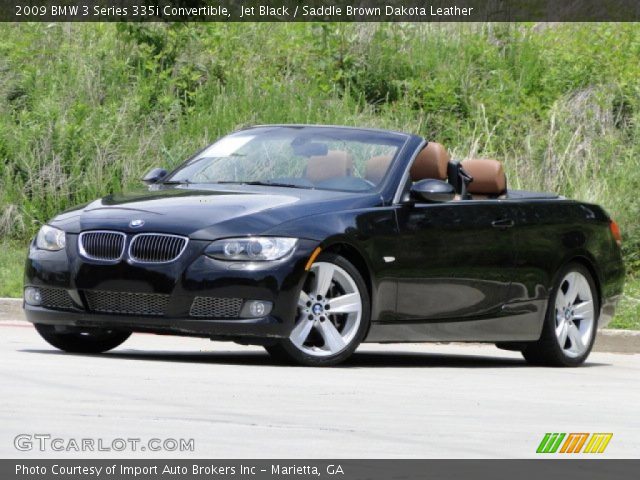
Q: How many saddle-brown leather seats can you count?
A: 4